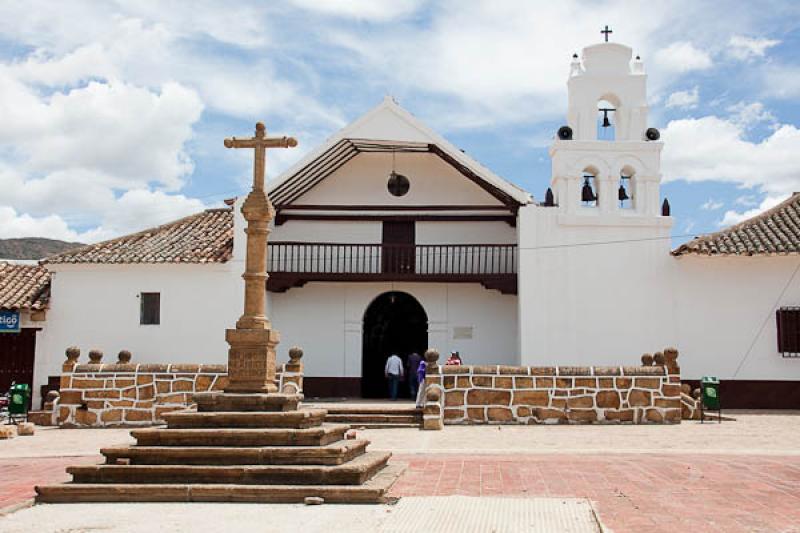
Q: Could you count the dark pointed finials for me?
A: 2